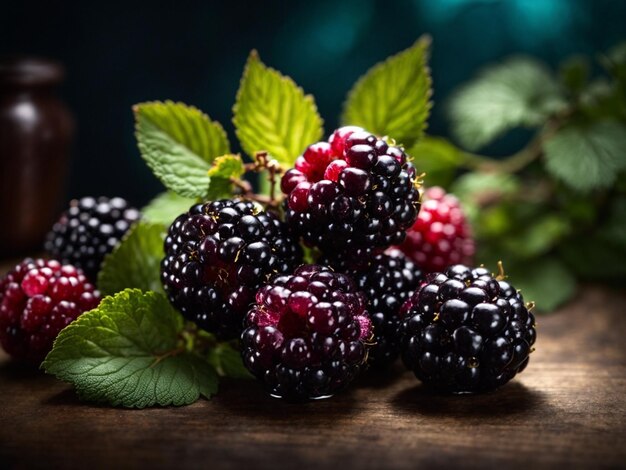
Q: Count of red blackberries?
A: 2